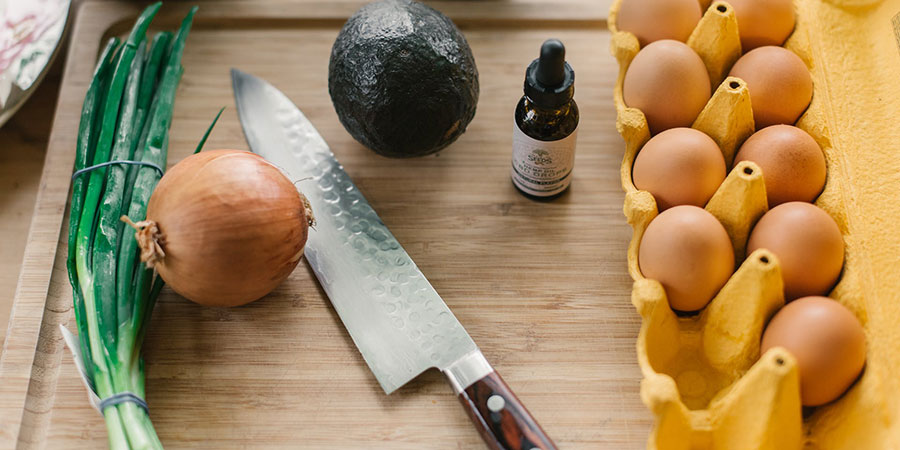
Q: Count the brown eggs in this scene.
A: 9